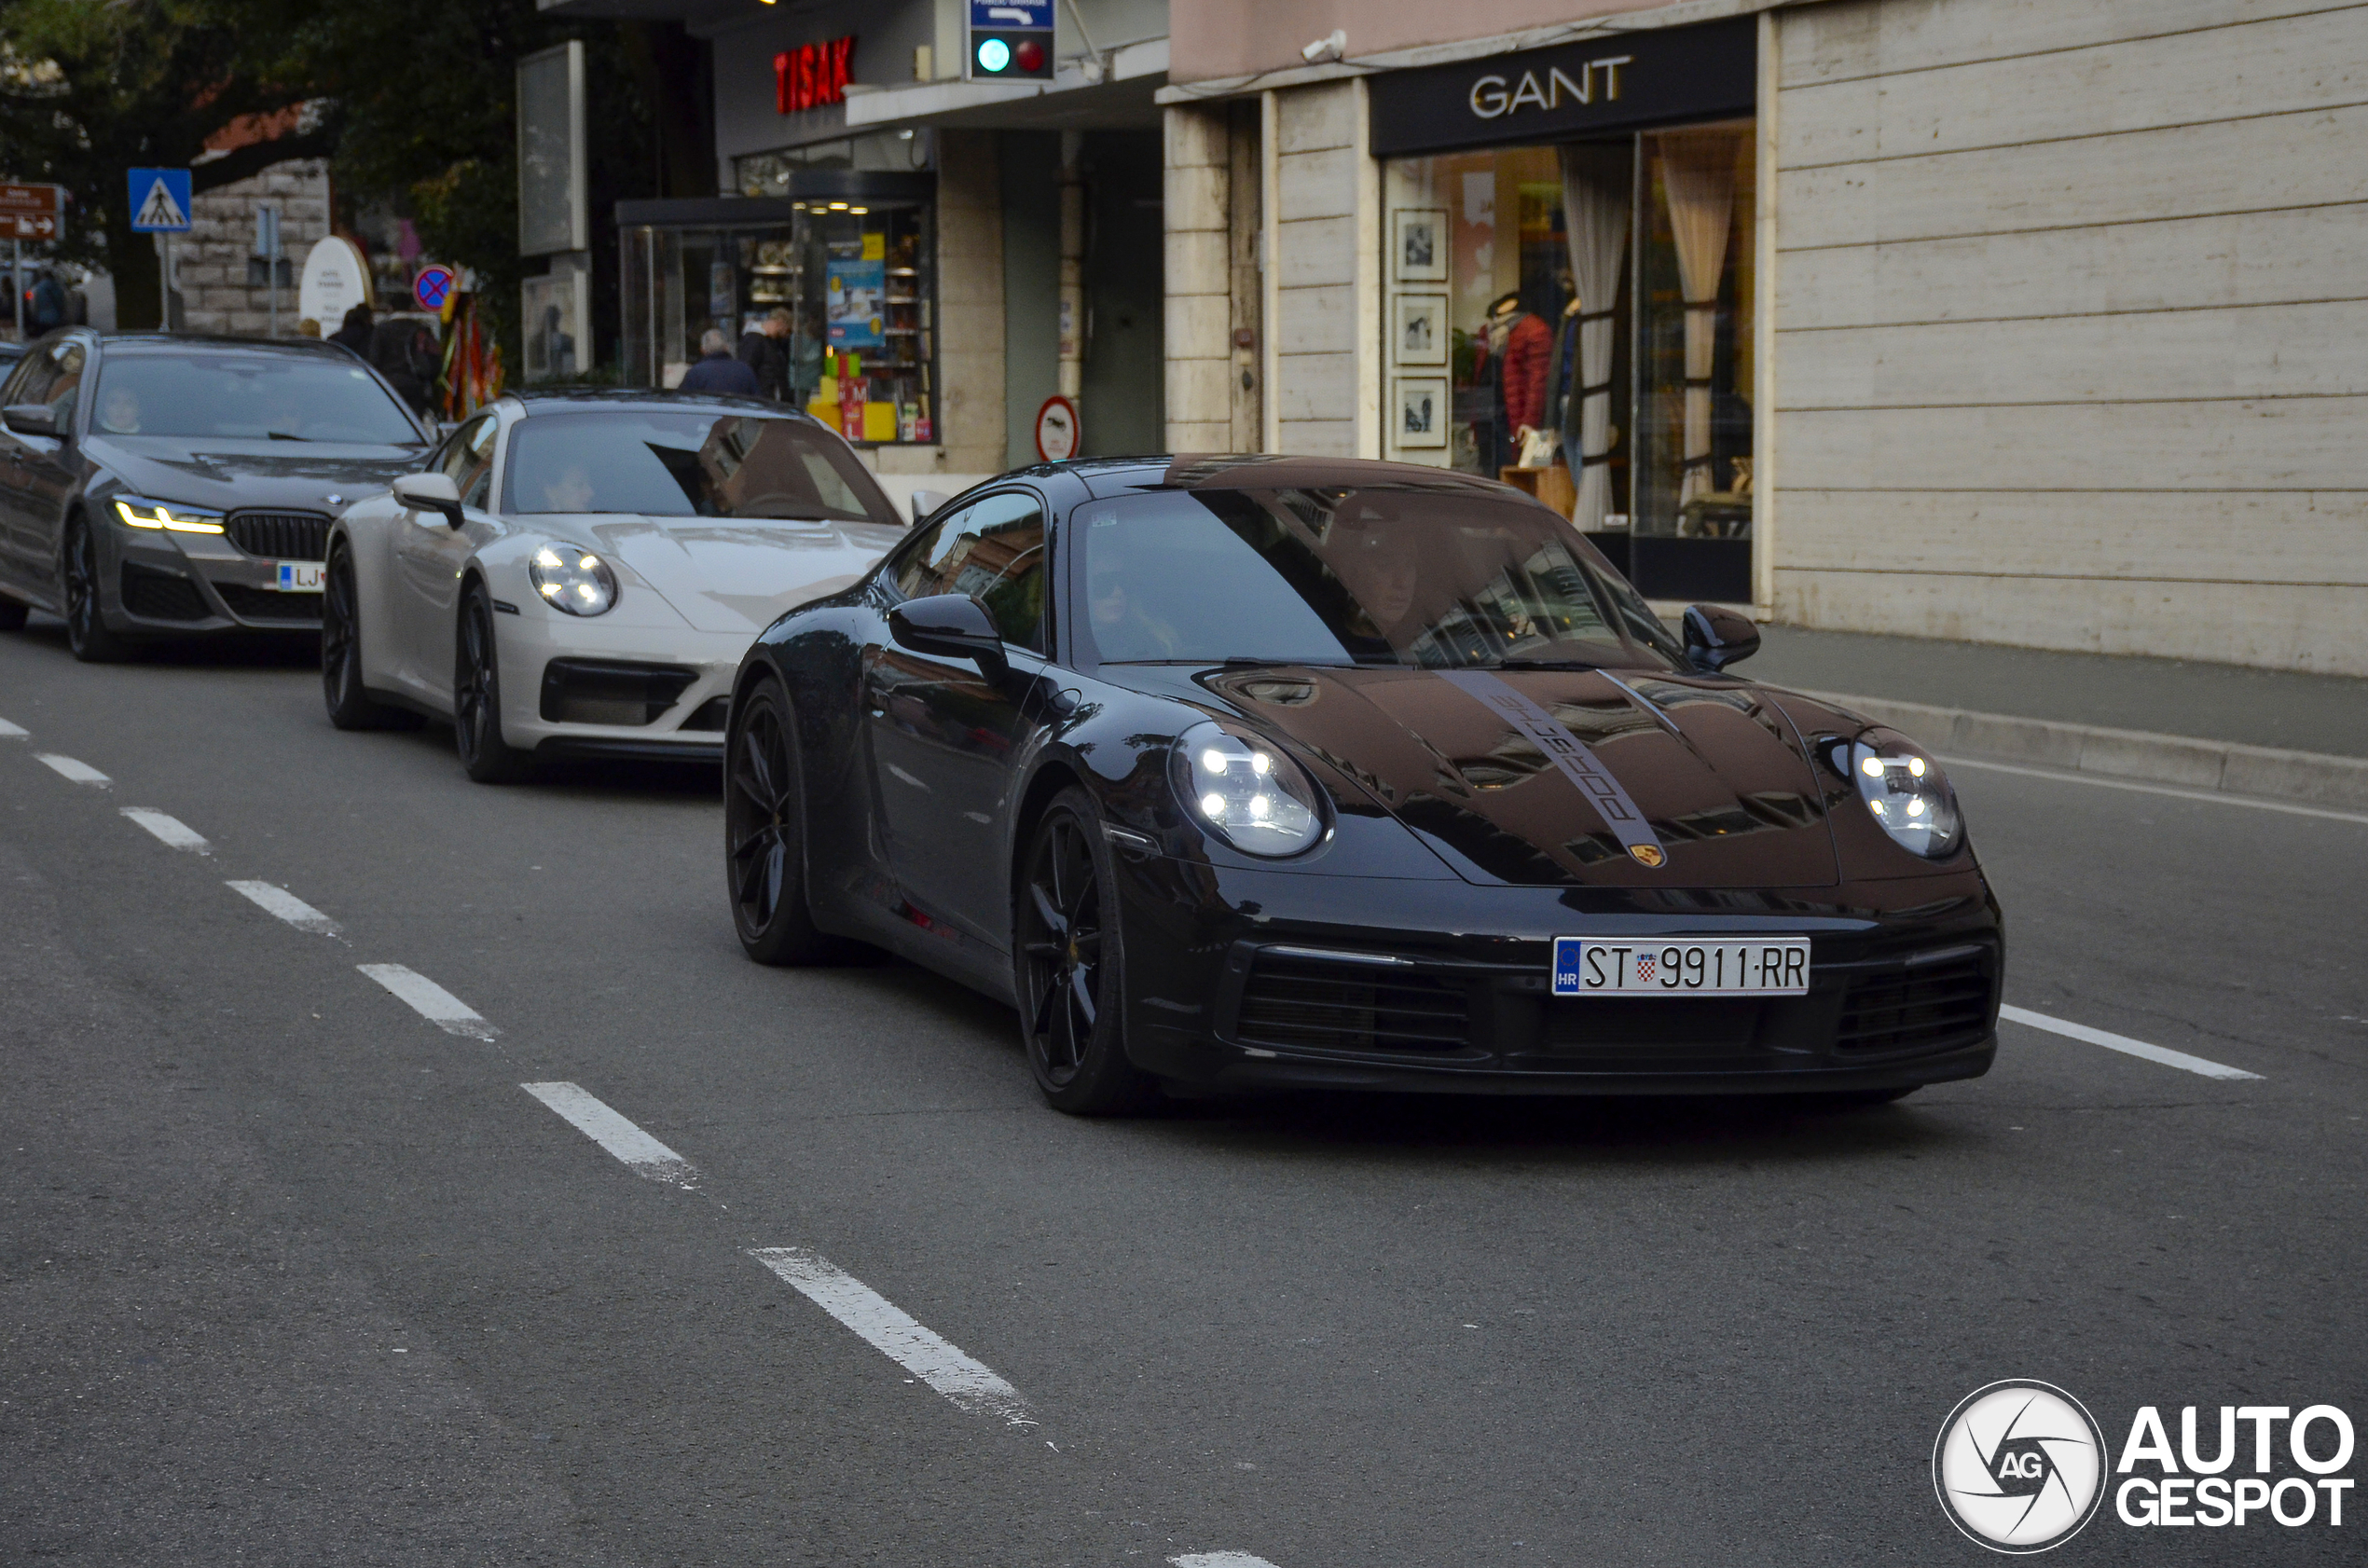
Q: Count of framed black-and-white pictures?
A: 3